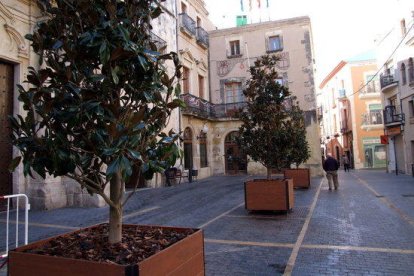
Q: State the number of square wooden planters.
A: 3